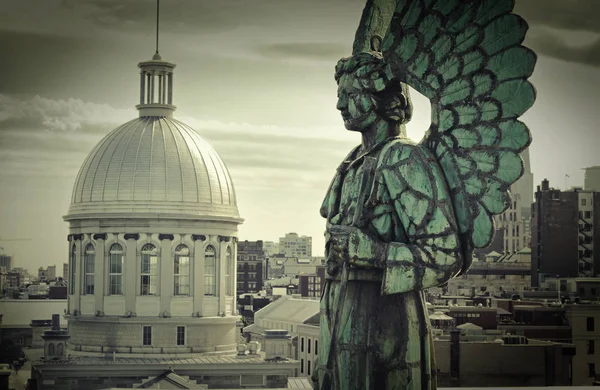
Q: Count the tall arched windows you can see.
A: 7